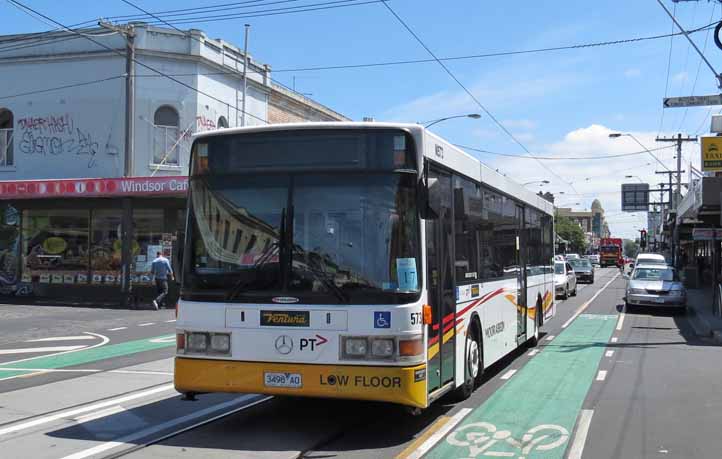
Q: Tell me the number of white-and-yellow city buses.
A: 1